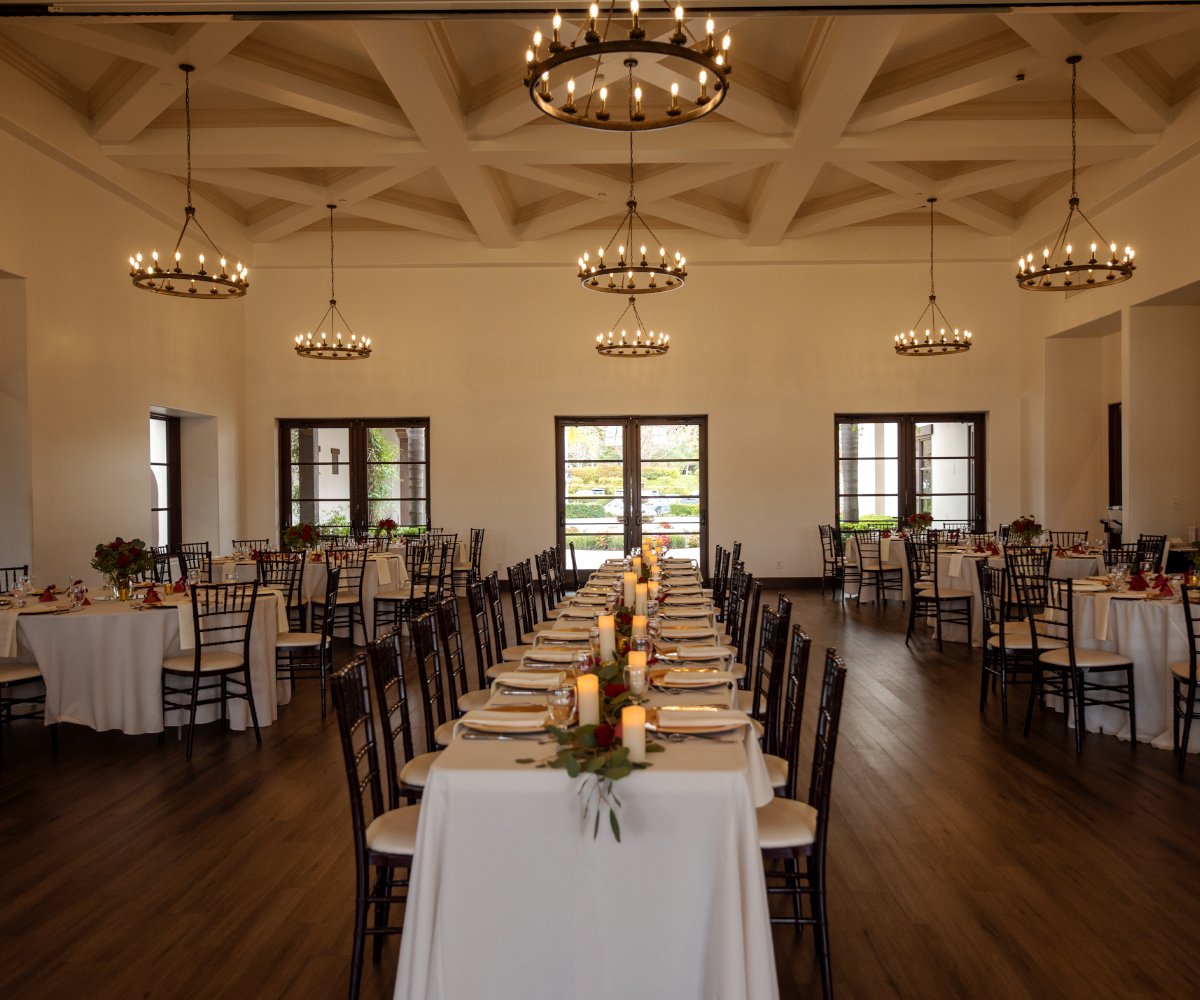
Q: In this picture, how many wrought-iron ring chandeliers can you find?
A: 7